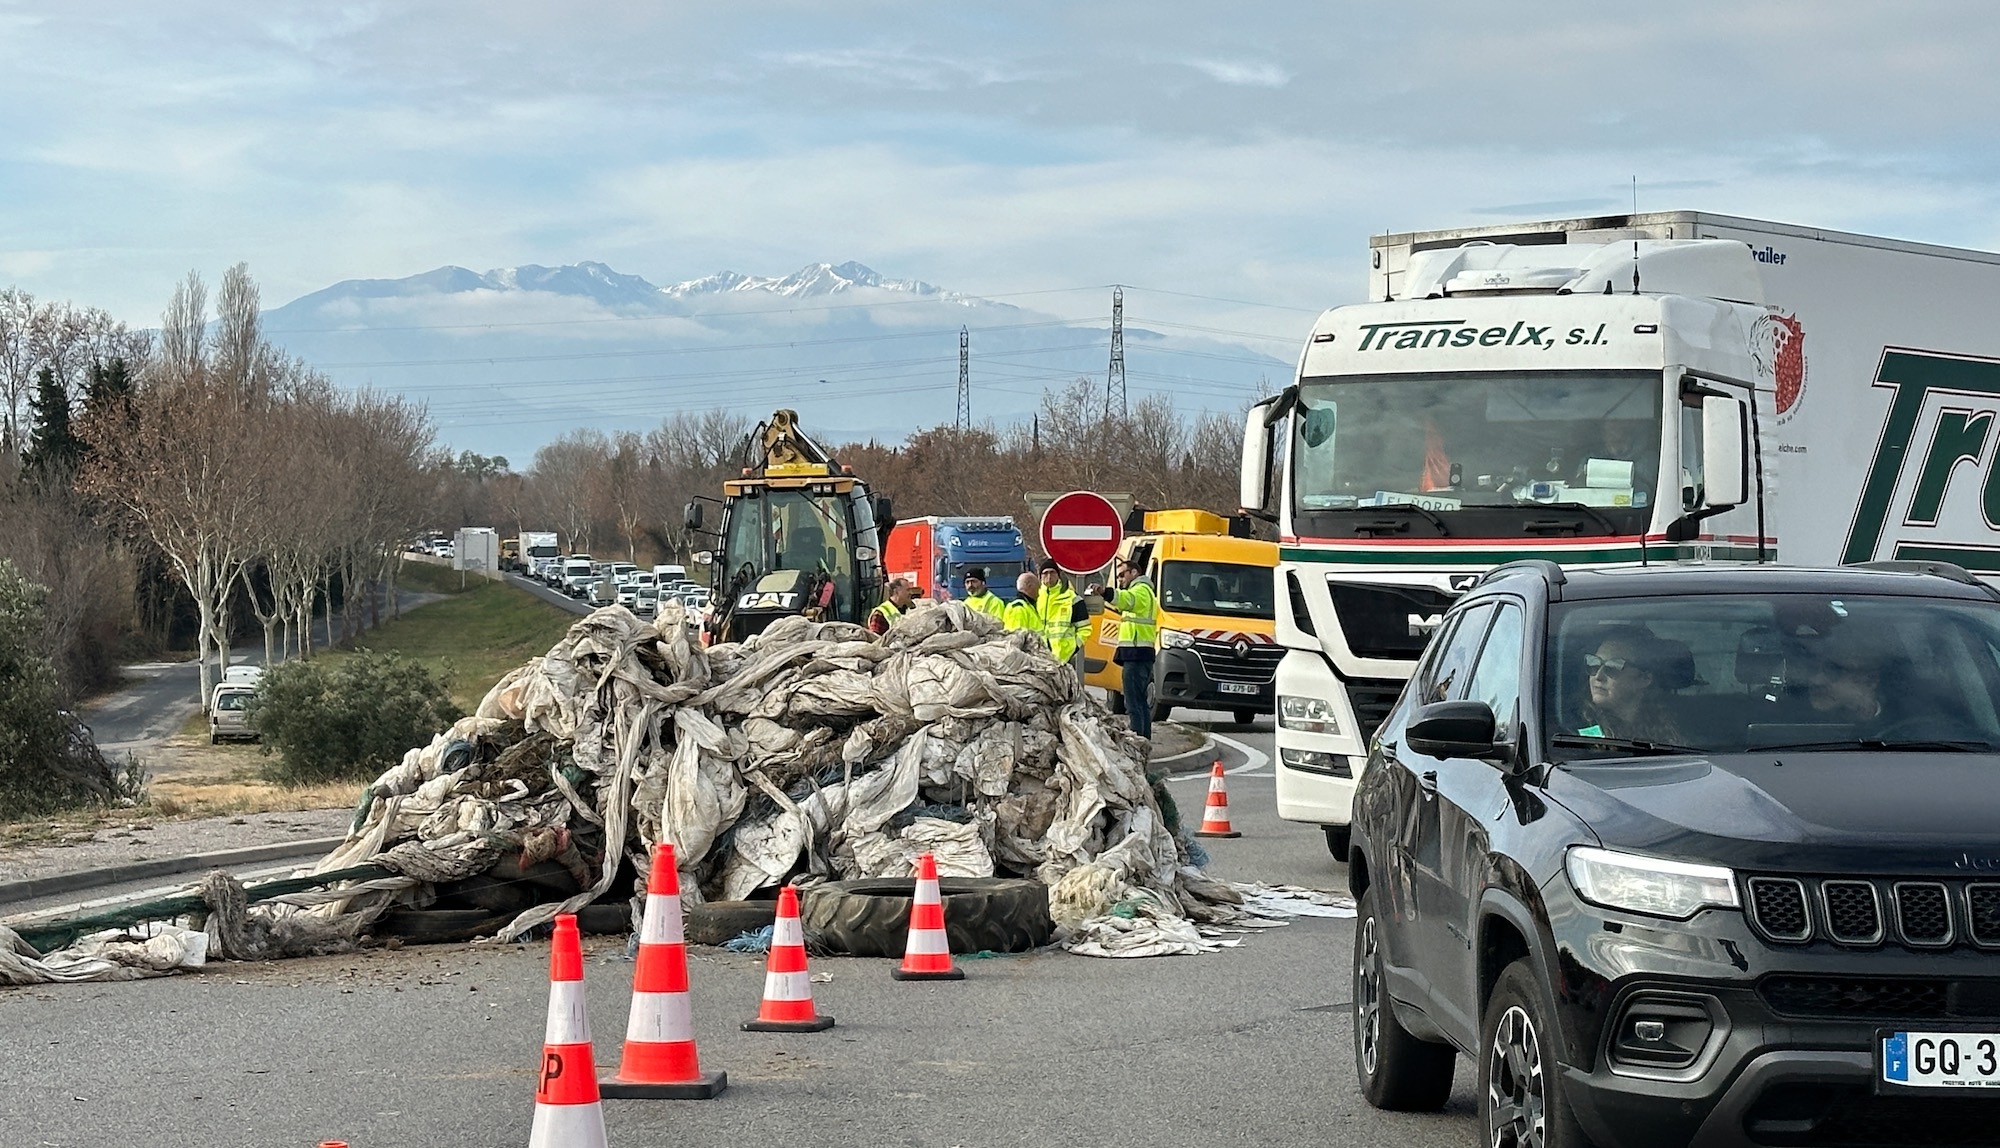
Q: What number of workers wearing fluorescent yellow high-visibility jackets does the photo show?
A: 5